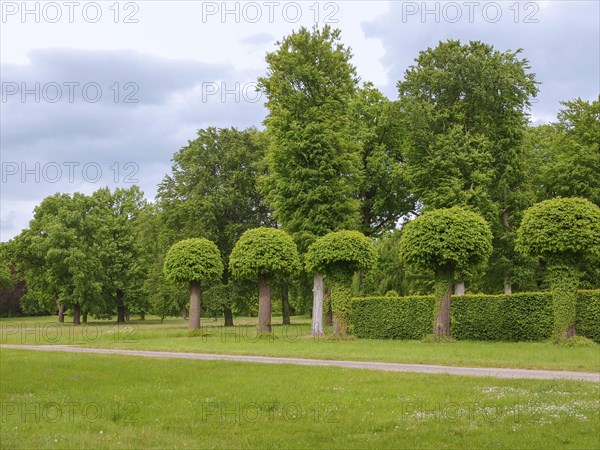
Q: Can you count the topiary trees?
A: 5